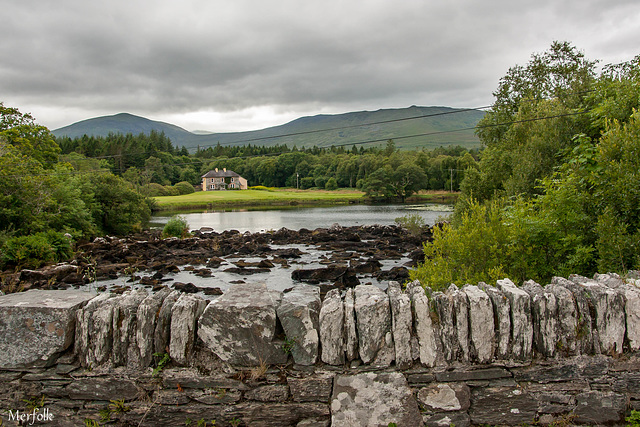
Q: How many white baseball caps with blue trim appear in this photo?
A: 0